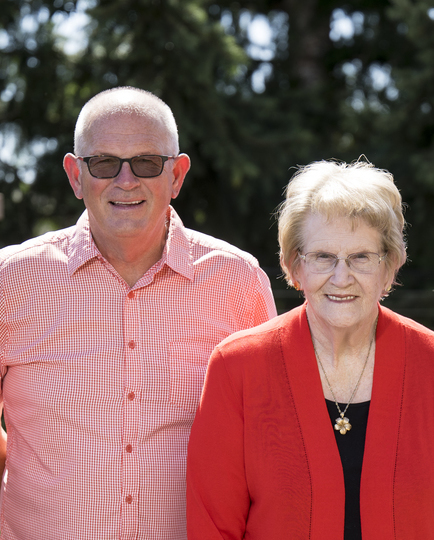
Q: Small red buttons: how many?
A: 5